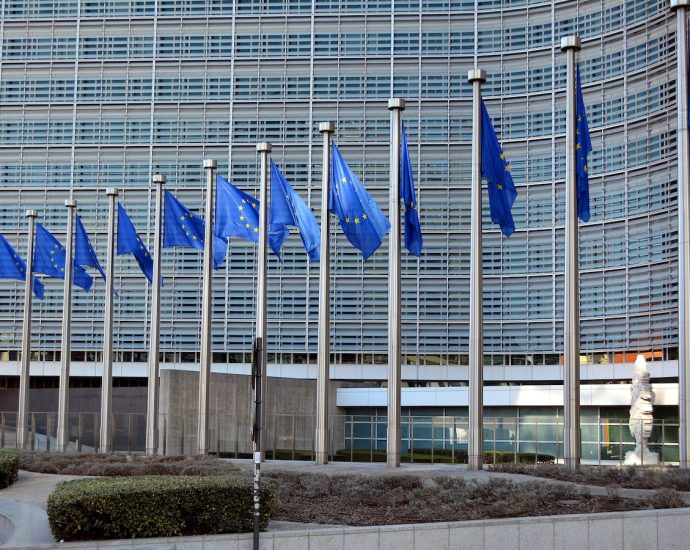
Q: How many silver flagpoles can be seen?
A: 11